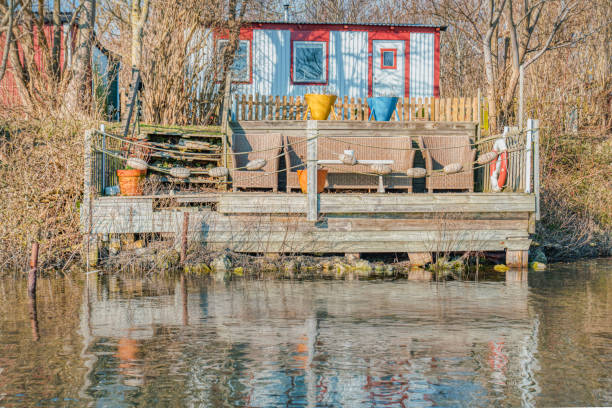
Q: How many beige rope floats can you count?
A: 9